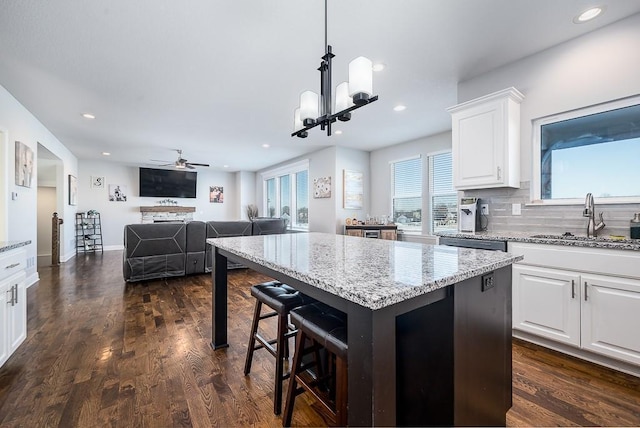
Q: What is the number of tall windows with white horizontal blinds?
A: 2